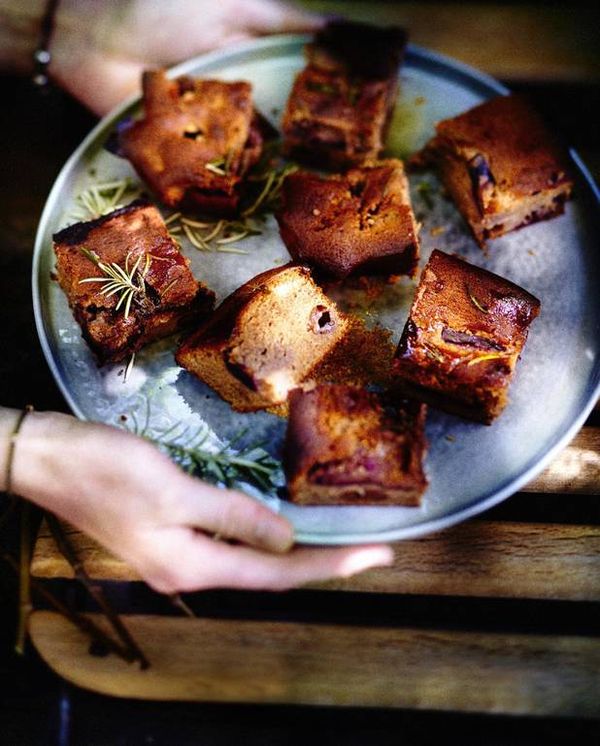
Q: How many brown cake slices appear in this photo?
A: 8